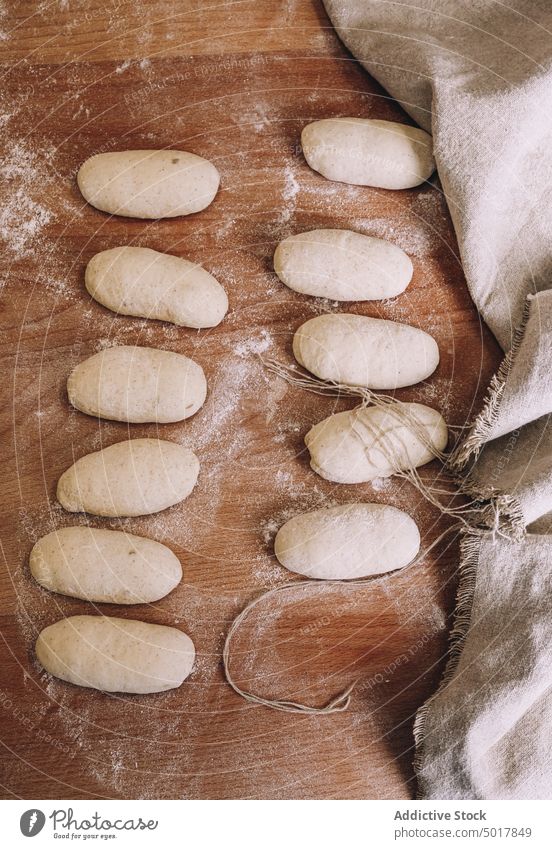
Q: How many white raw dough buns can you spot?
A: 11